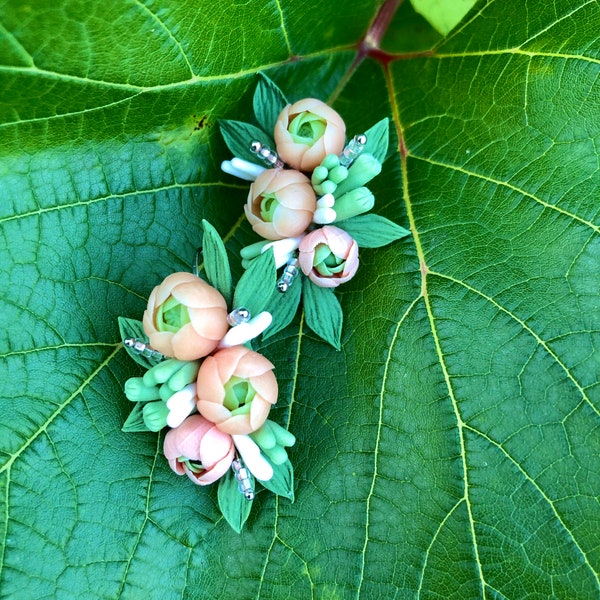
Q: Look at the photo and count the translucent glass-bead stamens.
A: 6